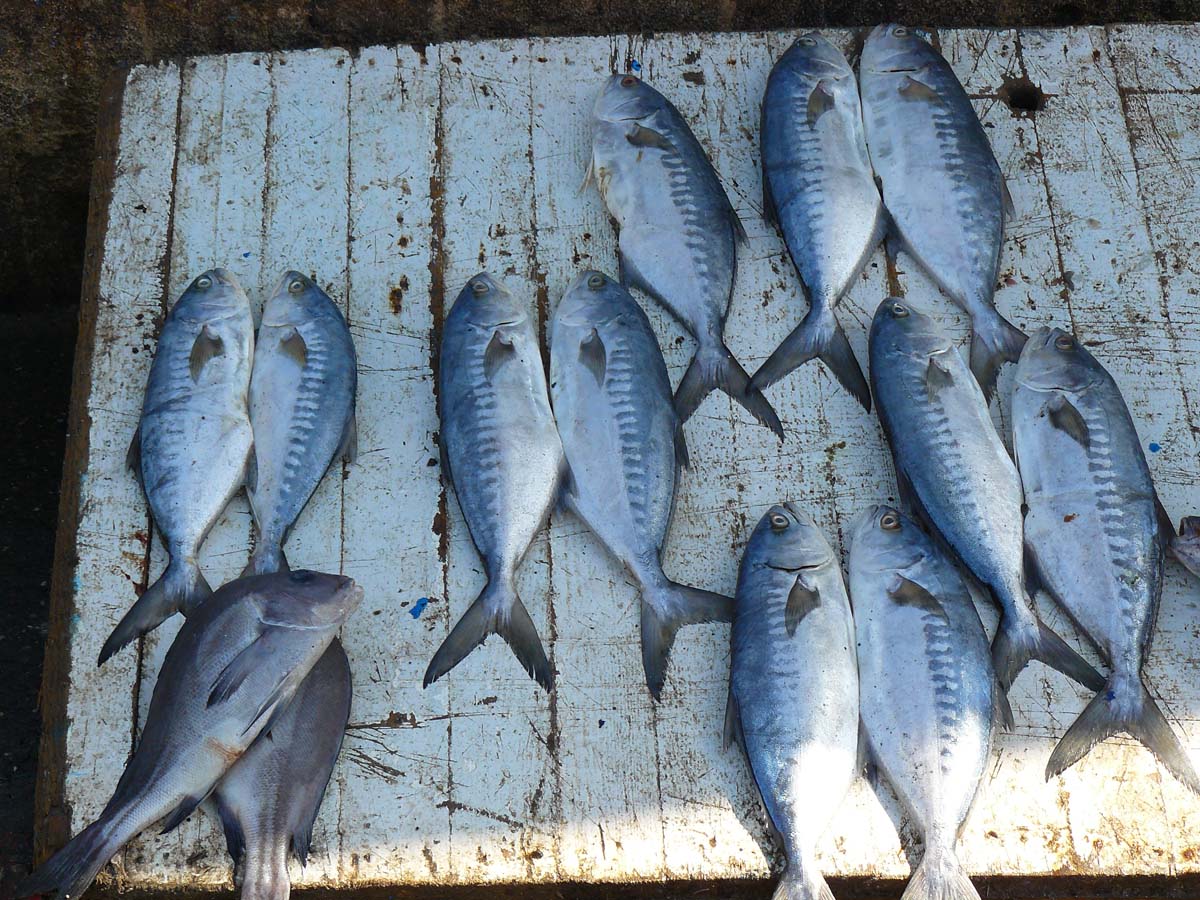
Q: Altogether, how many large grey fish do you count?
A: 2